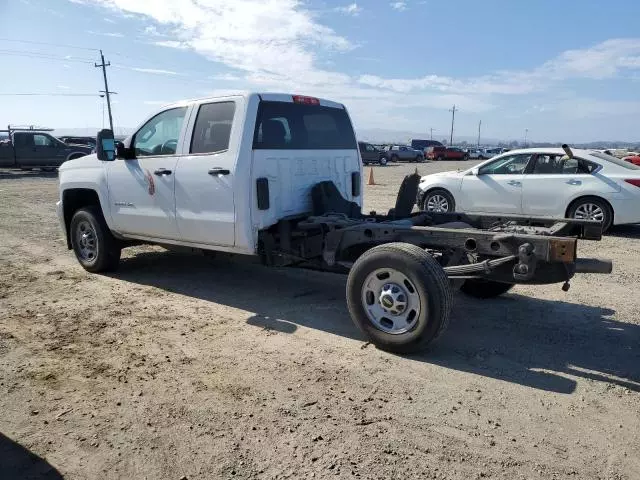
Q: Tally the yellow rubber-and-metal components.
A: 0